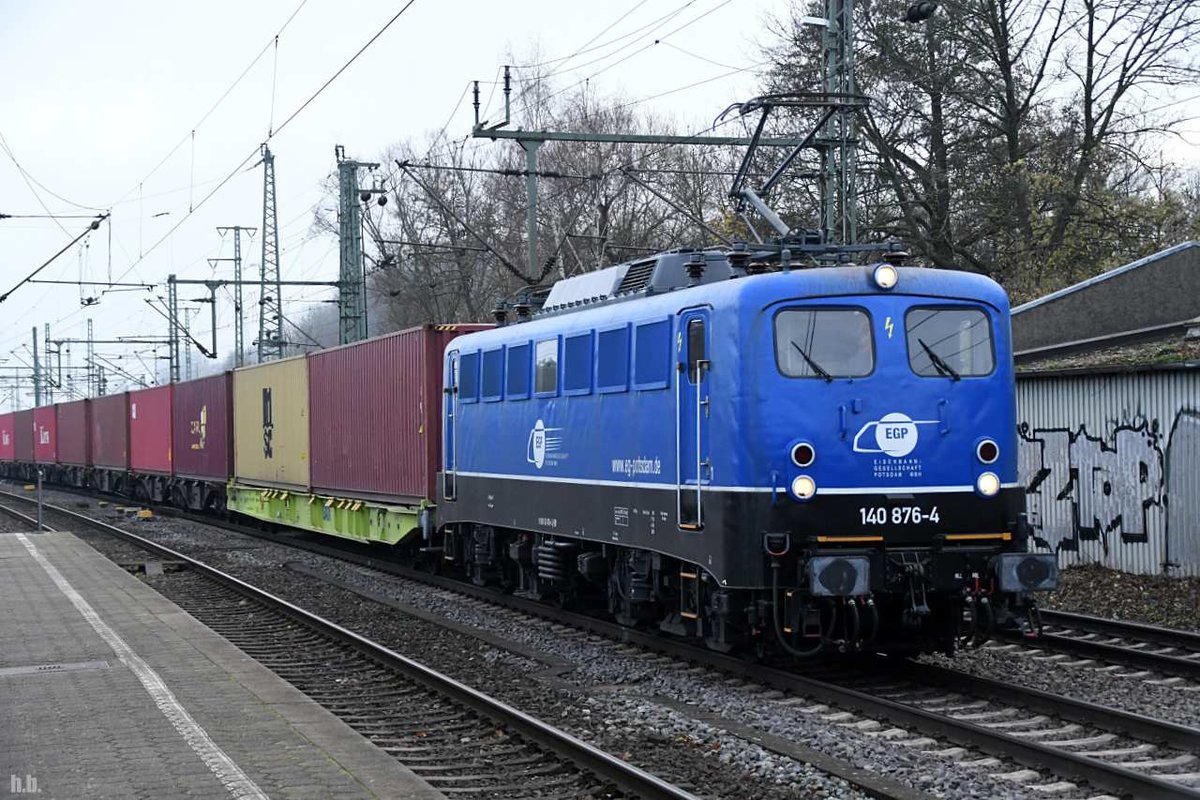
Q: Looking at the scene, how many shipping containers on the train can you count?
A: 9